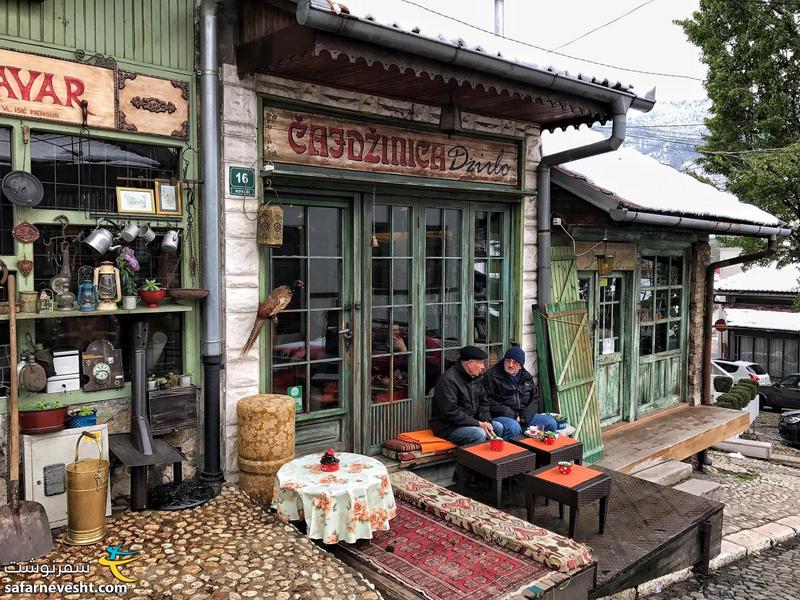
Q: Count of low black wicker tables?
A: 3